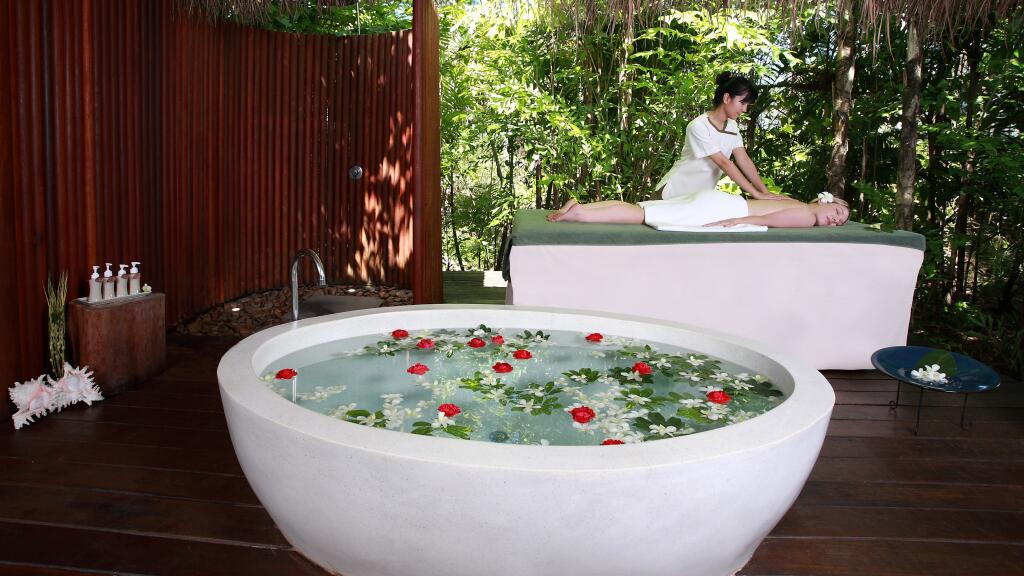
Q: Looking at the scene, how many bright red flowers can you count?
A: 14